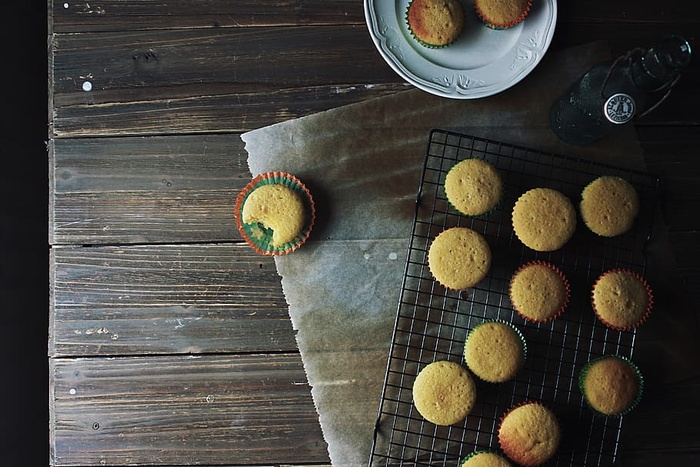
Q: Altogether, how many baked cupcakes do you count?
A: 14